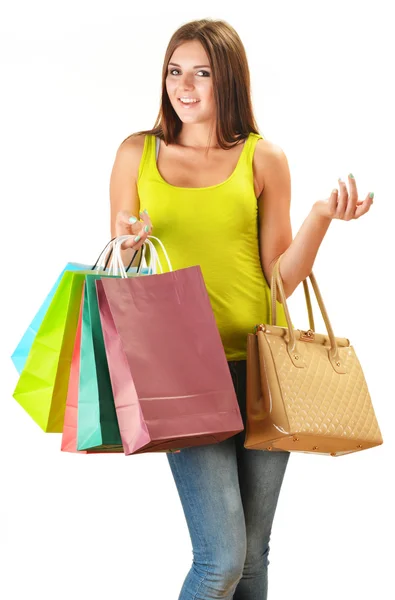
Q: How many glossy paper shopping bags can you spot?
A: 5